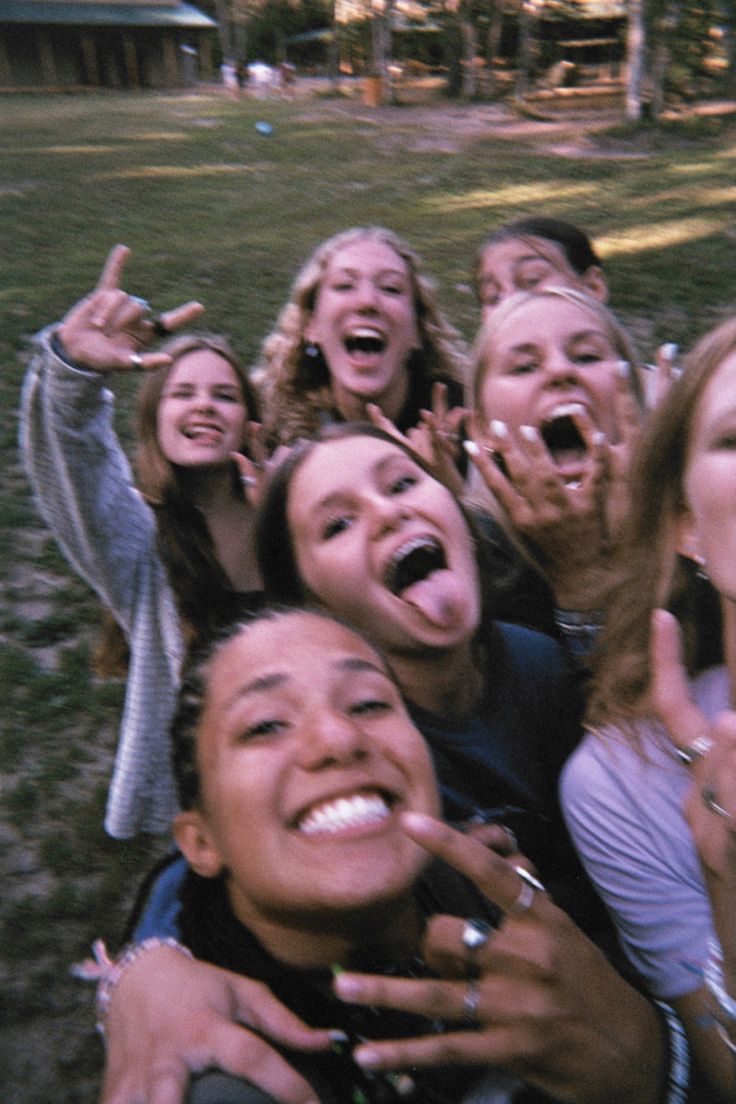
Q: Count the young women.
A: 7